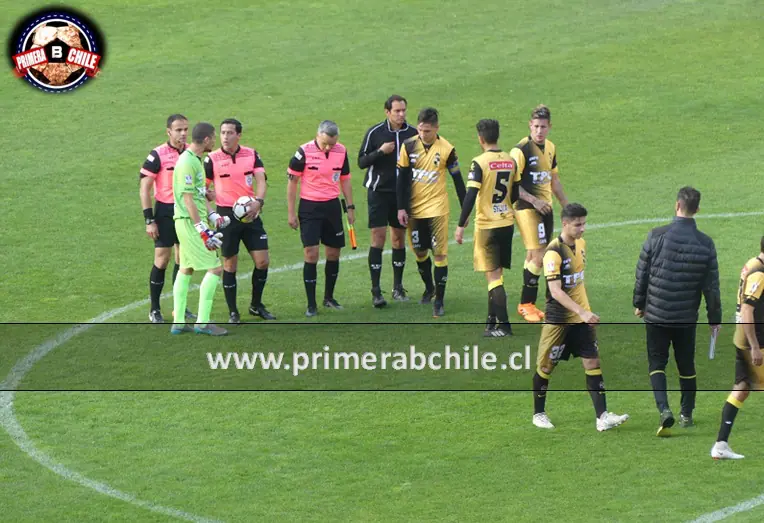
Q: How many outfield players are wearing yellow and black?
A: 5